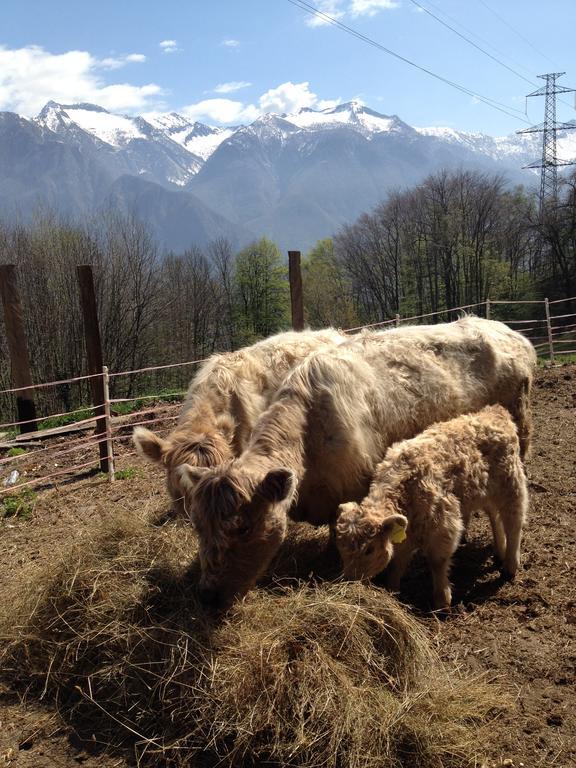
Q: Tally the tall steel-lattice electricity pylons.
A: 1